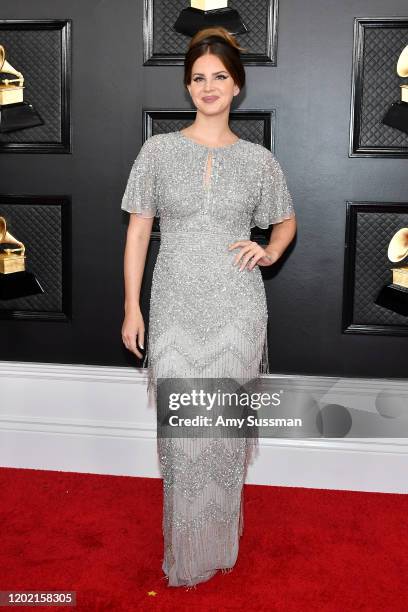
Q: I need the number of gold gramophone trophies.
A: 5